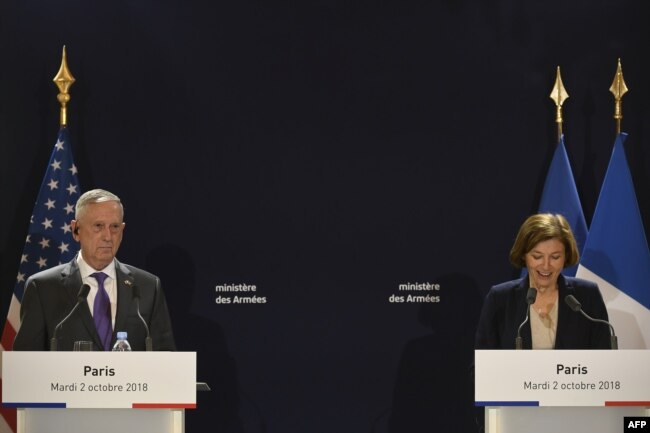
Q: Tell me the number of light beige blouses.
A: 1